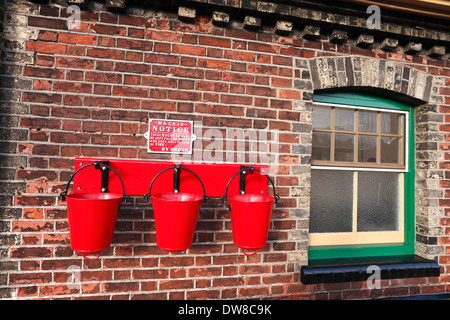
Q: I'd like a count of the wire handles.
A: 3